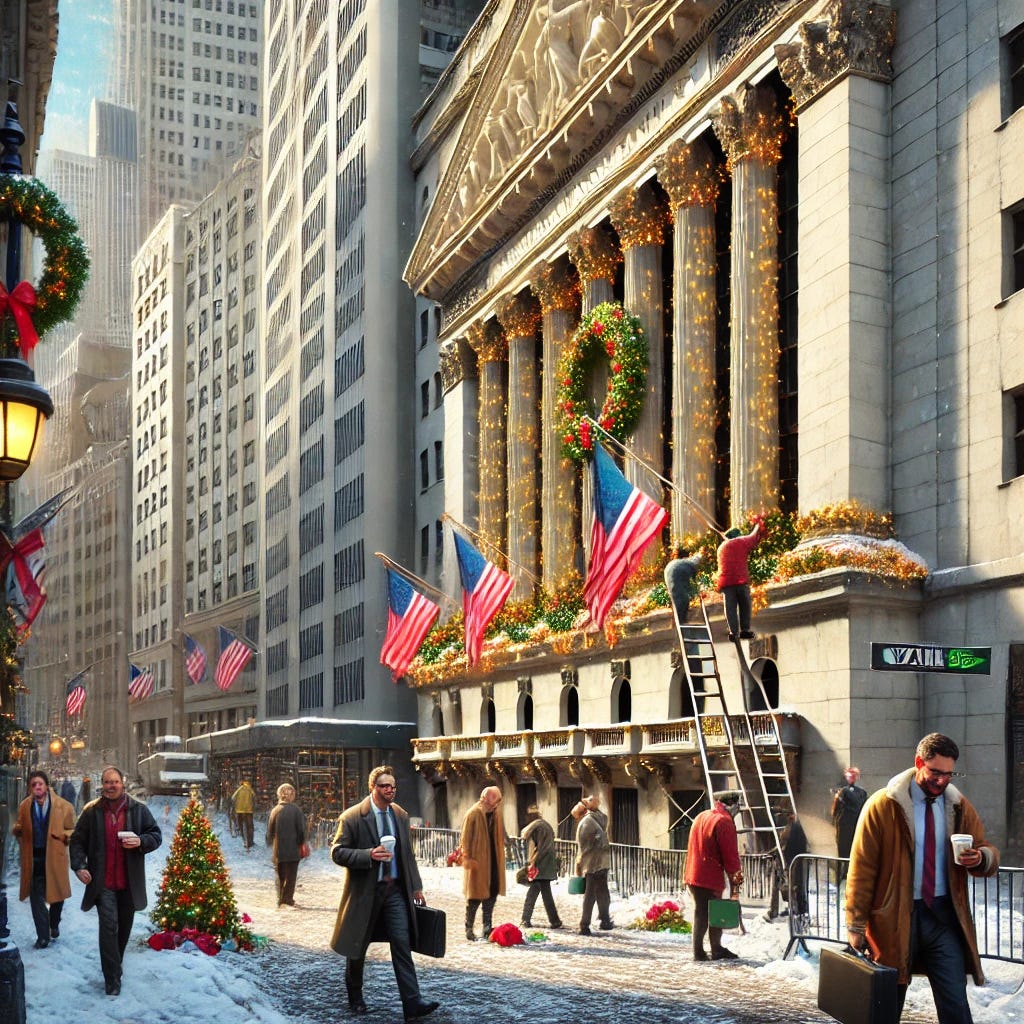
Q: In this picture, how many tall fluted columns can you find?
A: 7